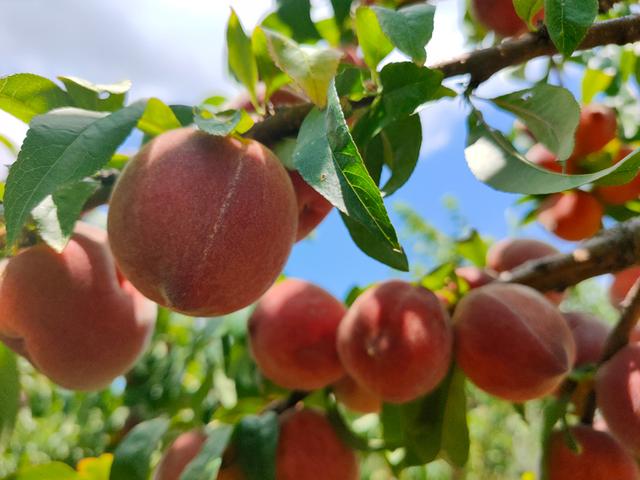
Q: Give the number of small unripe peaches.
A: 0